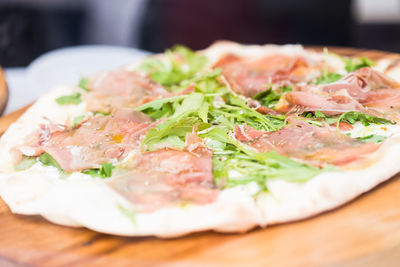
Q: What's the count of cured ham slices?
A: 6